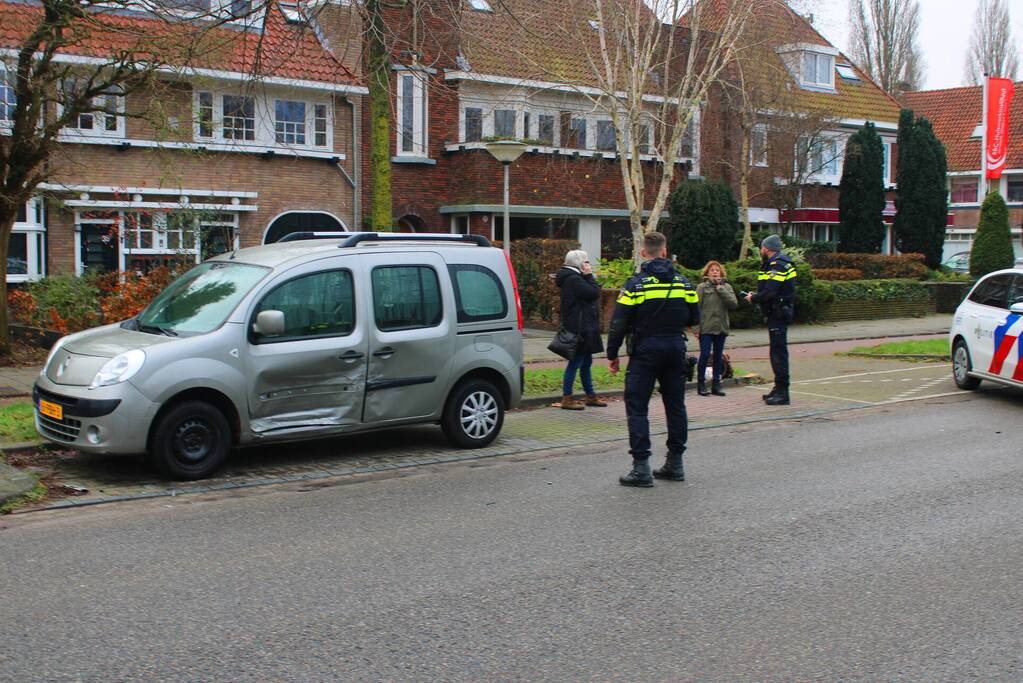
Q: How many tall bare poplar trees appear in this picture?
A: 2